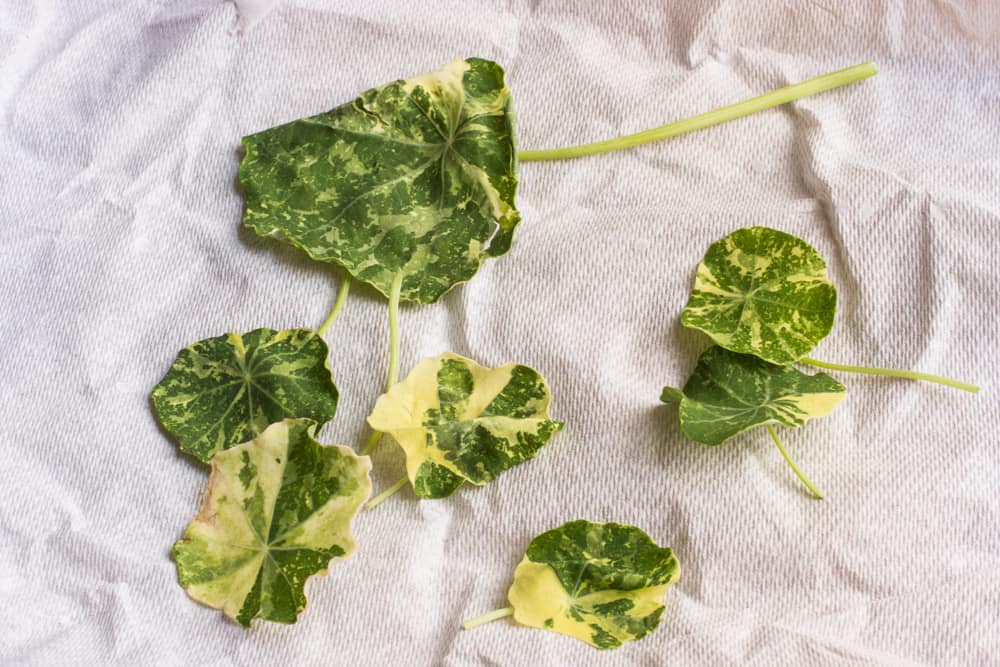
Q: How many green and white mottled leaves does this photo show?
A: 7